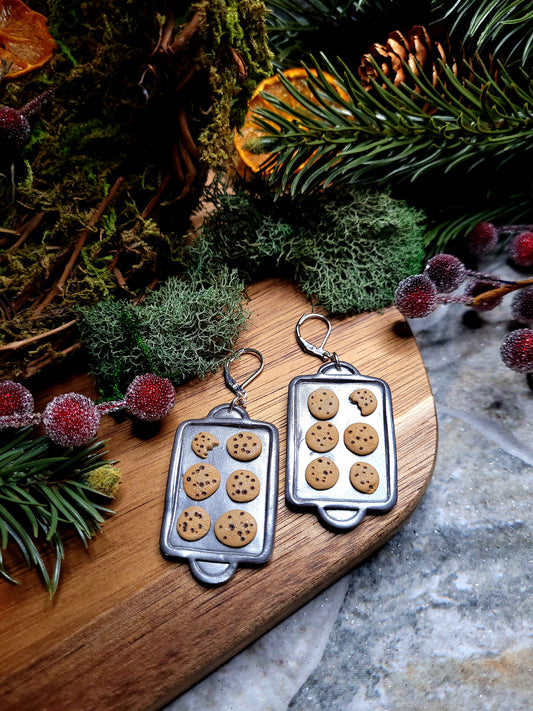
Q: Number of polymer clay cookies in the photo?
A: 12